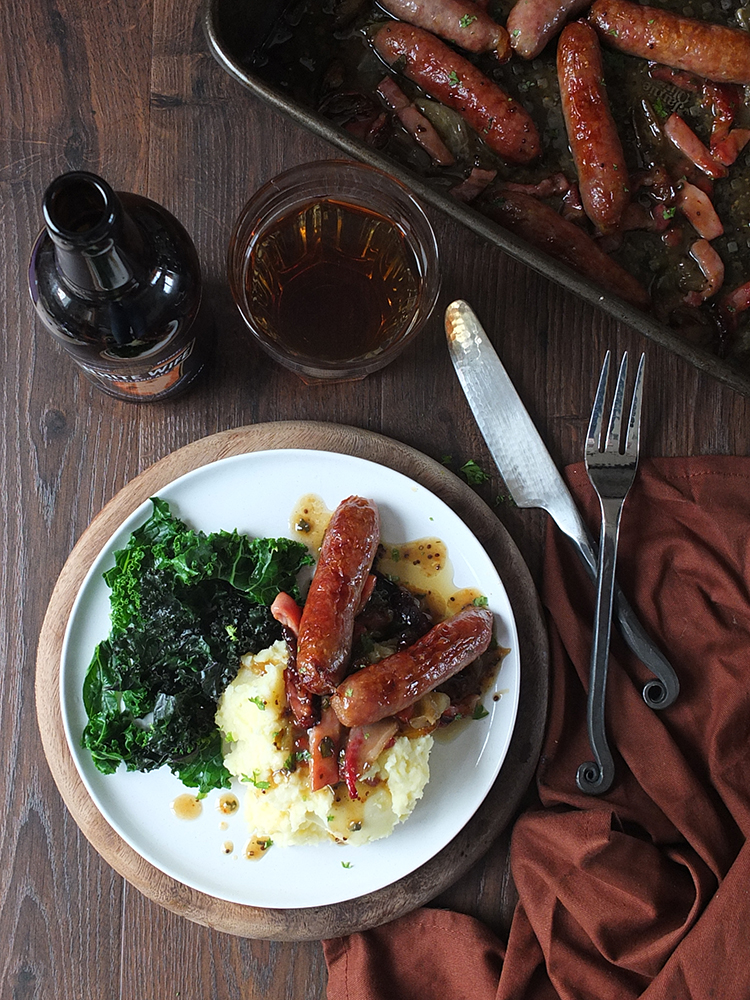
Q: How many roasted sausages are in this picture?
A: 8